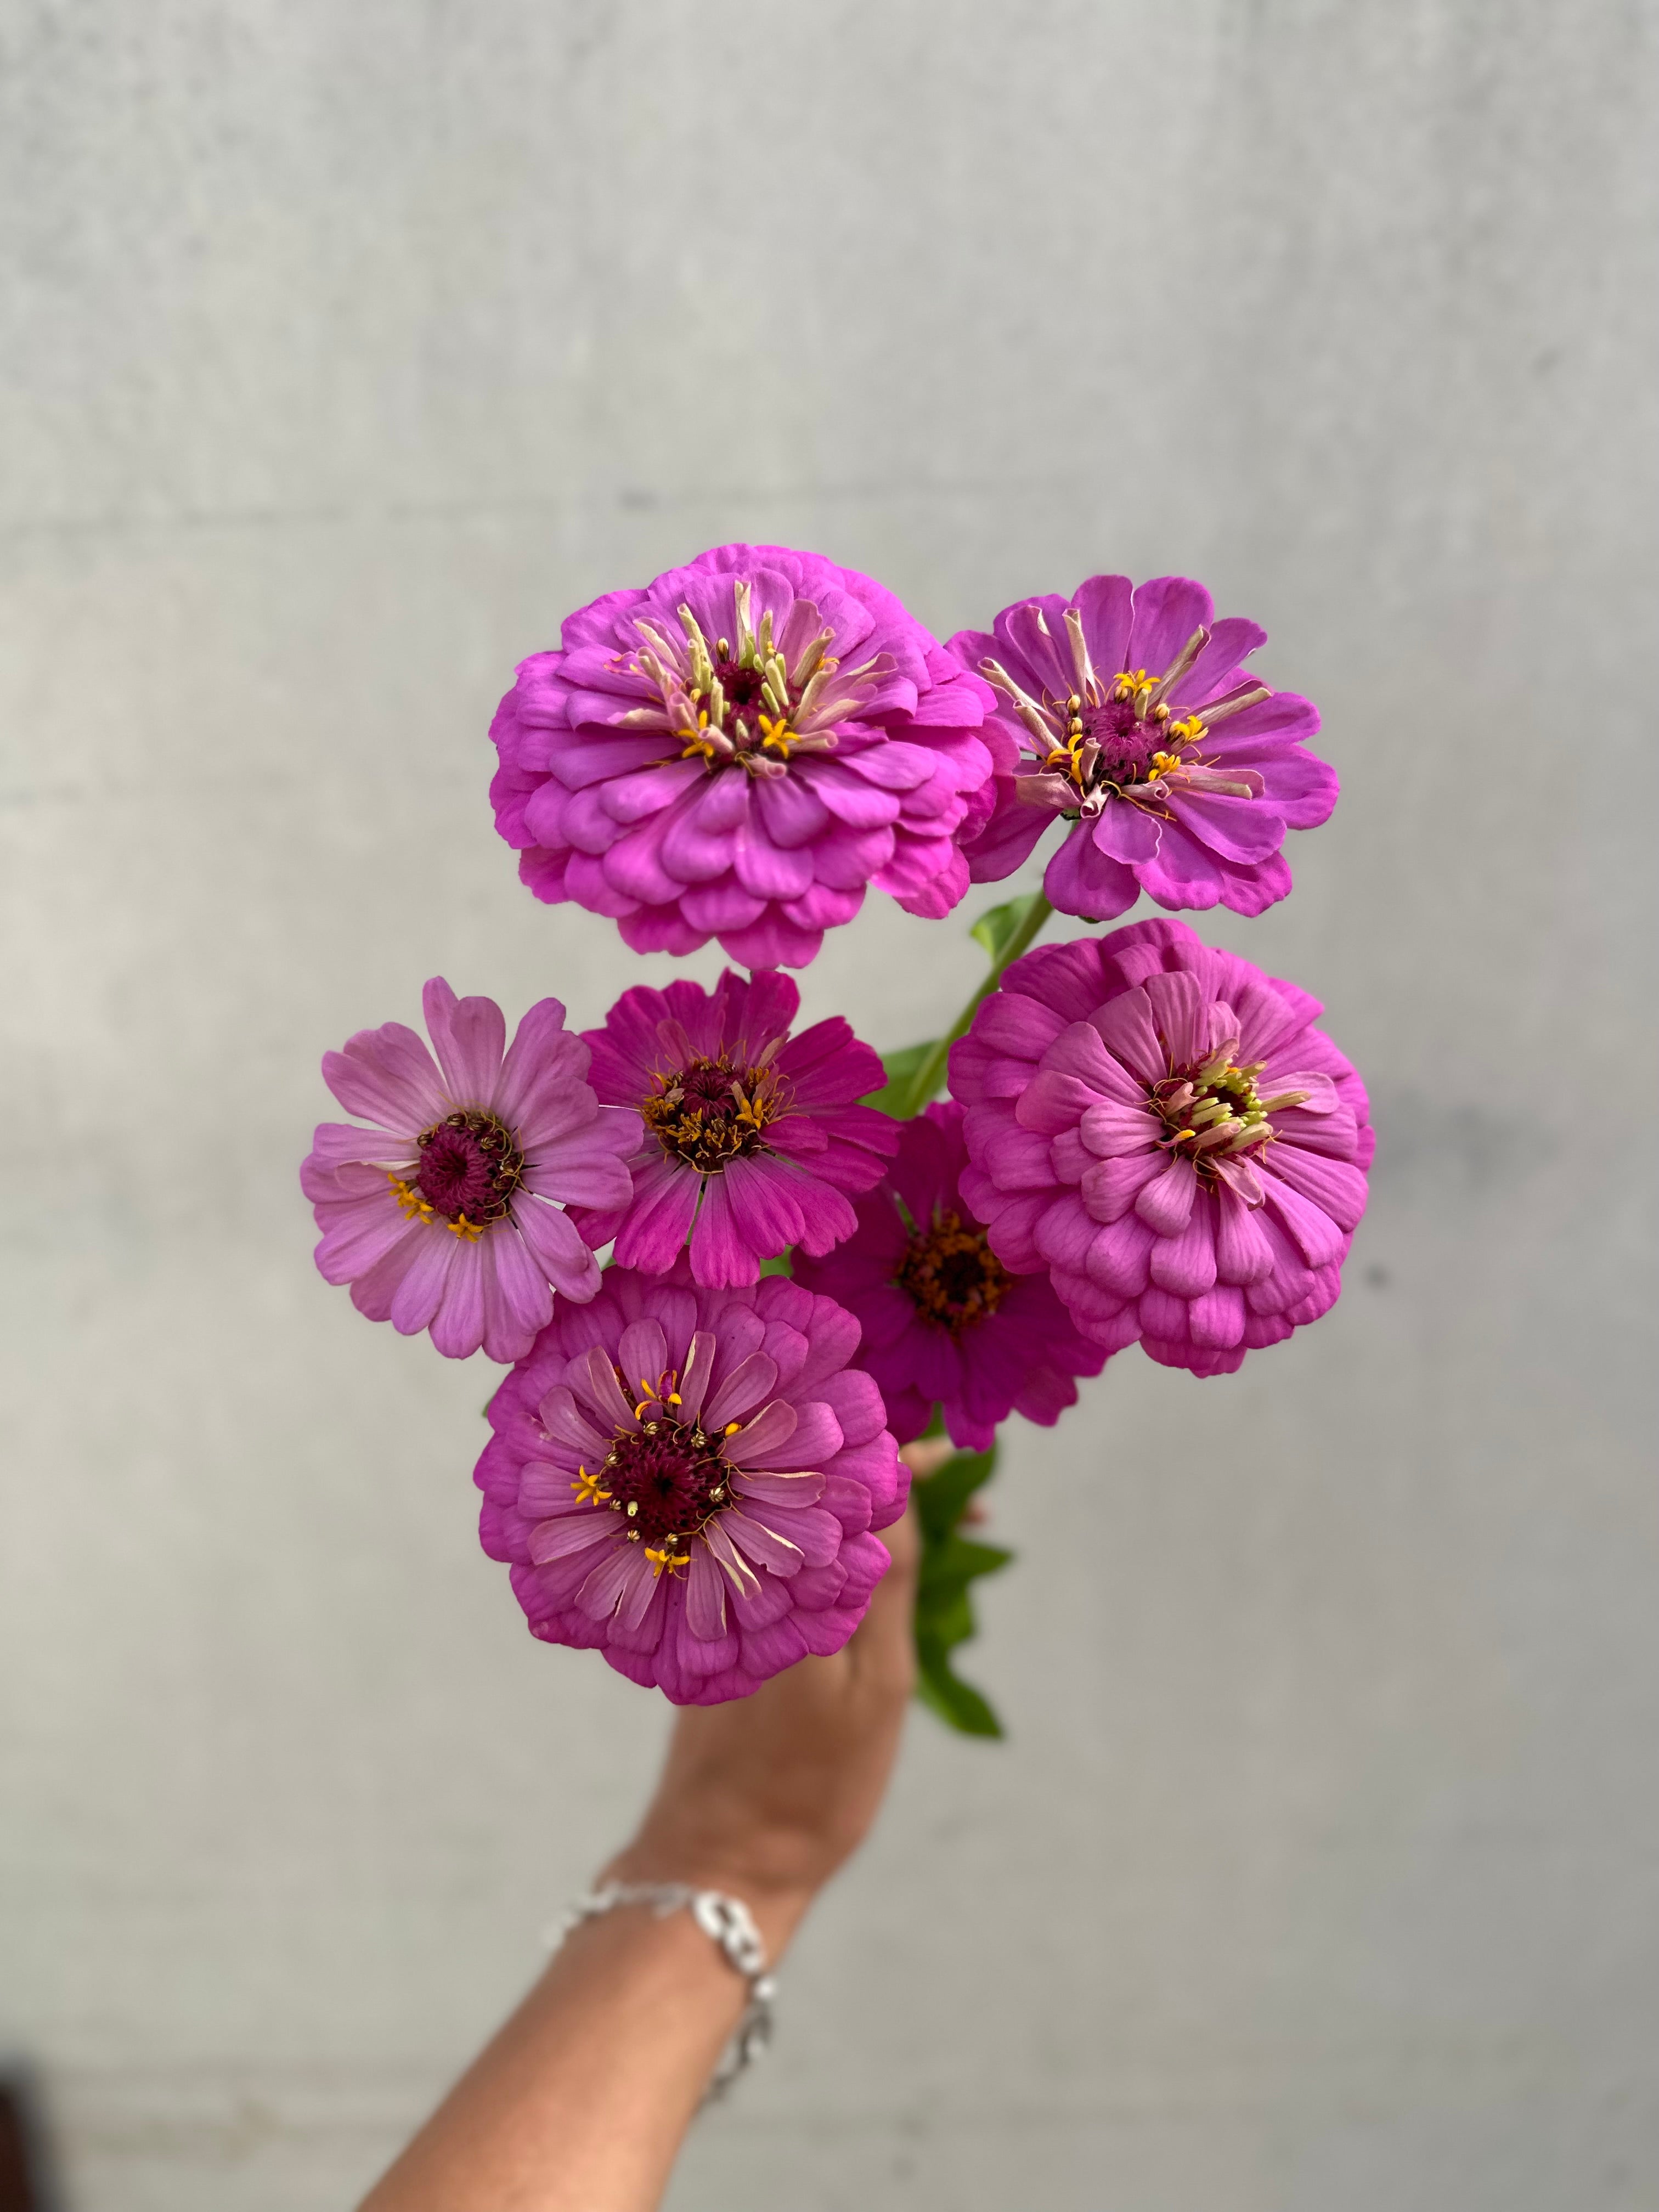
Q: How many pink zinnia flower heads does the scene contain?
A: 7